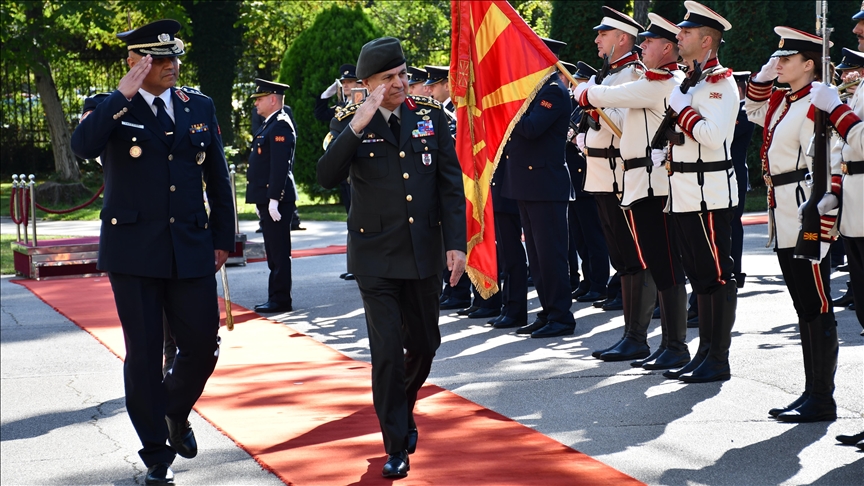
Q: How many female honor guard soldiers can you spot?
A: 1